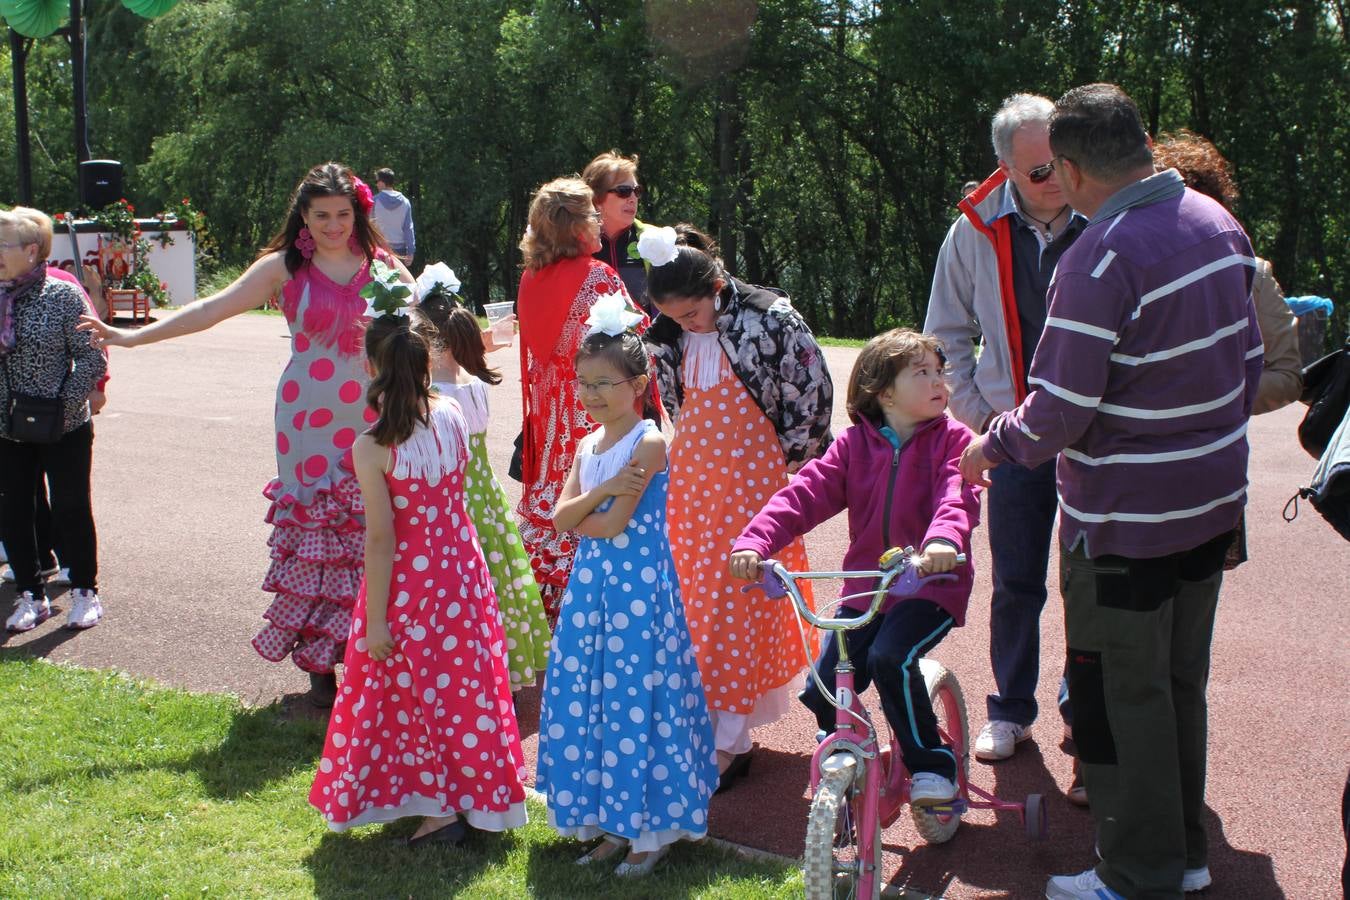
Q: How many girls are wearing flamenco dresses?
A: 4